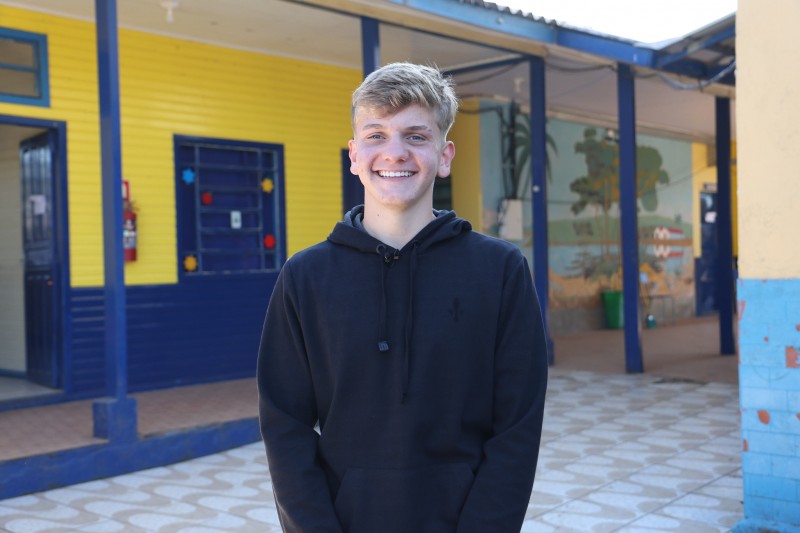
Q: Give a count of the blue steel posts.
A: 5